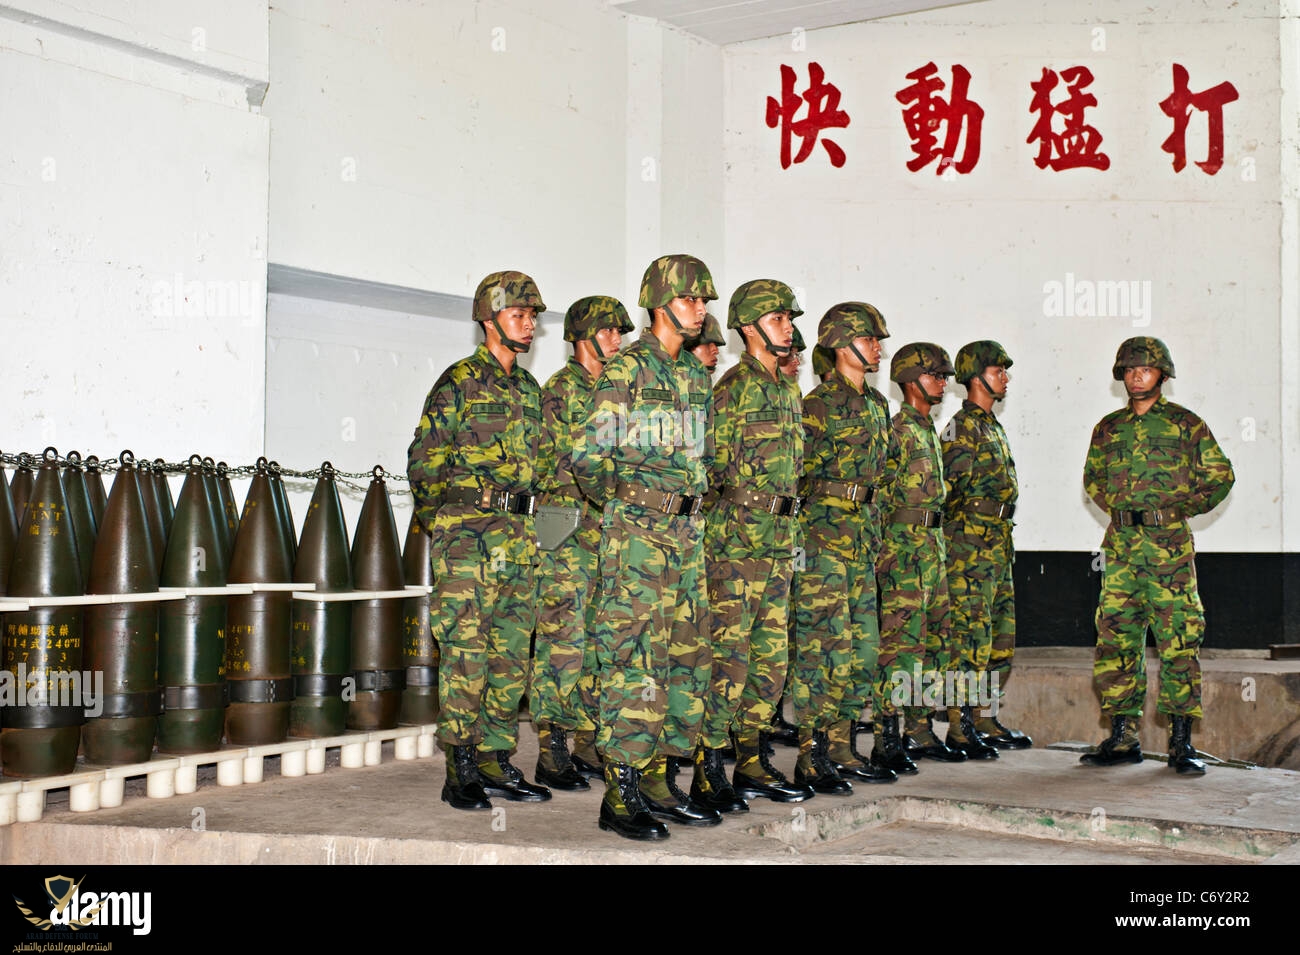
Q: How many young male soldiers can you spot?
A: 11